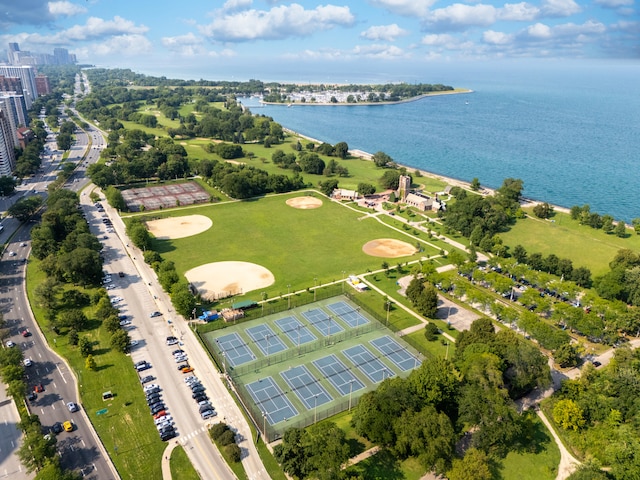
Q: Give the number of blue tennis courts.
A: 10